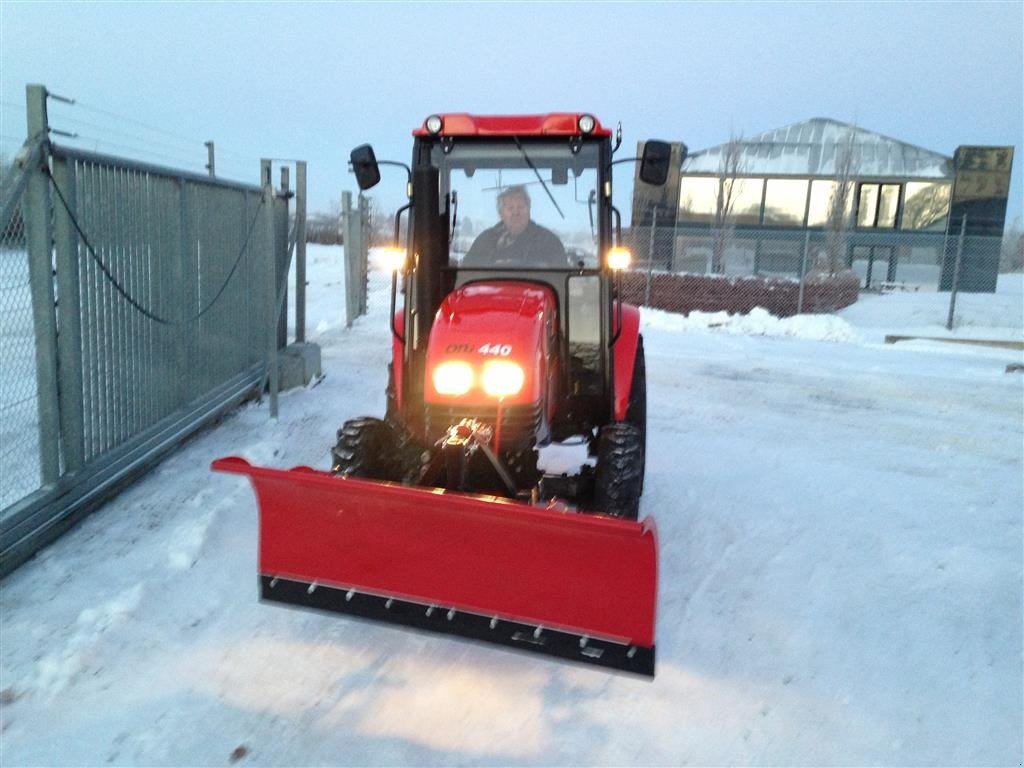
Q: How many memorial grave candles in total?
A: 0